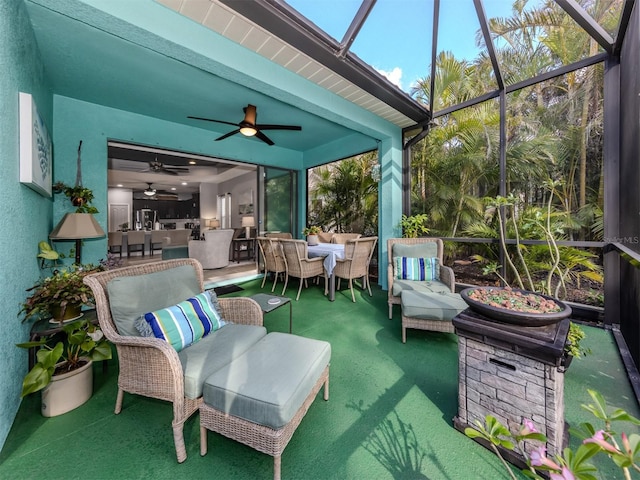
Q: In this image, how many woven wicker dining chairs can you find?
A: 6